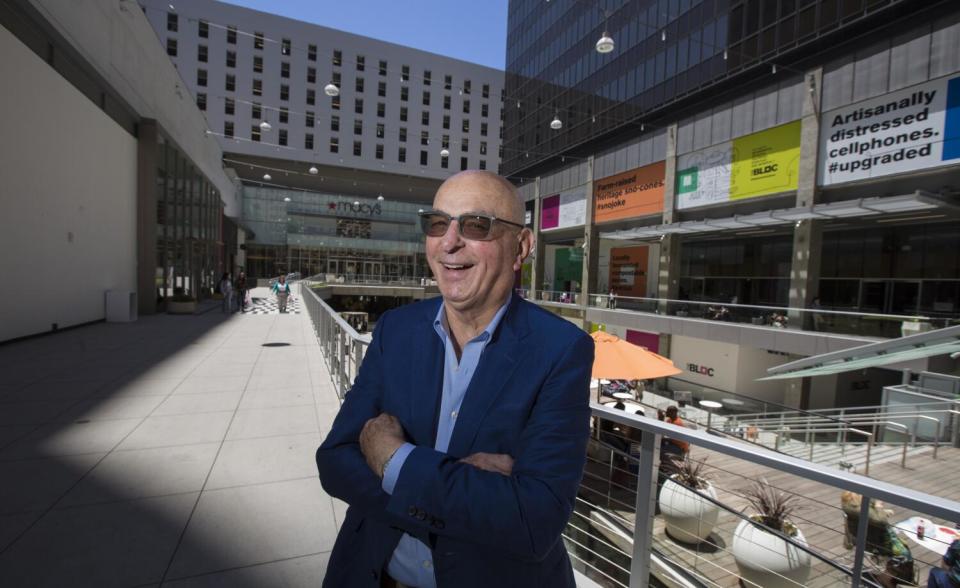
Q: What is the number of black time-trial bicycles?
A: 0